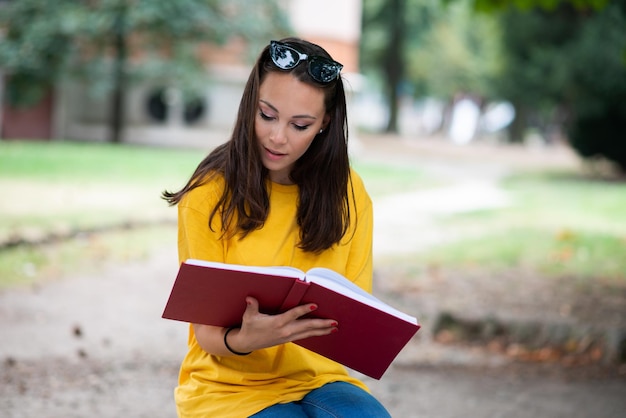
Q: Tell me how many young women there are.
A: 1